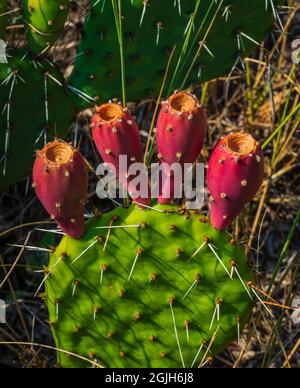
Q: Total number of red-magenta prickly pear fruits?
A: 4